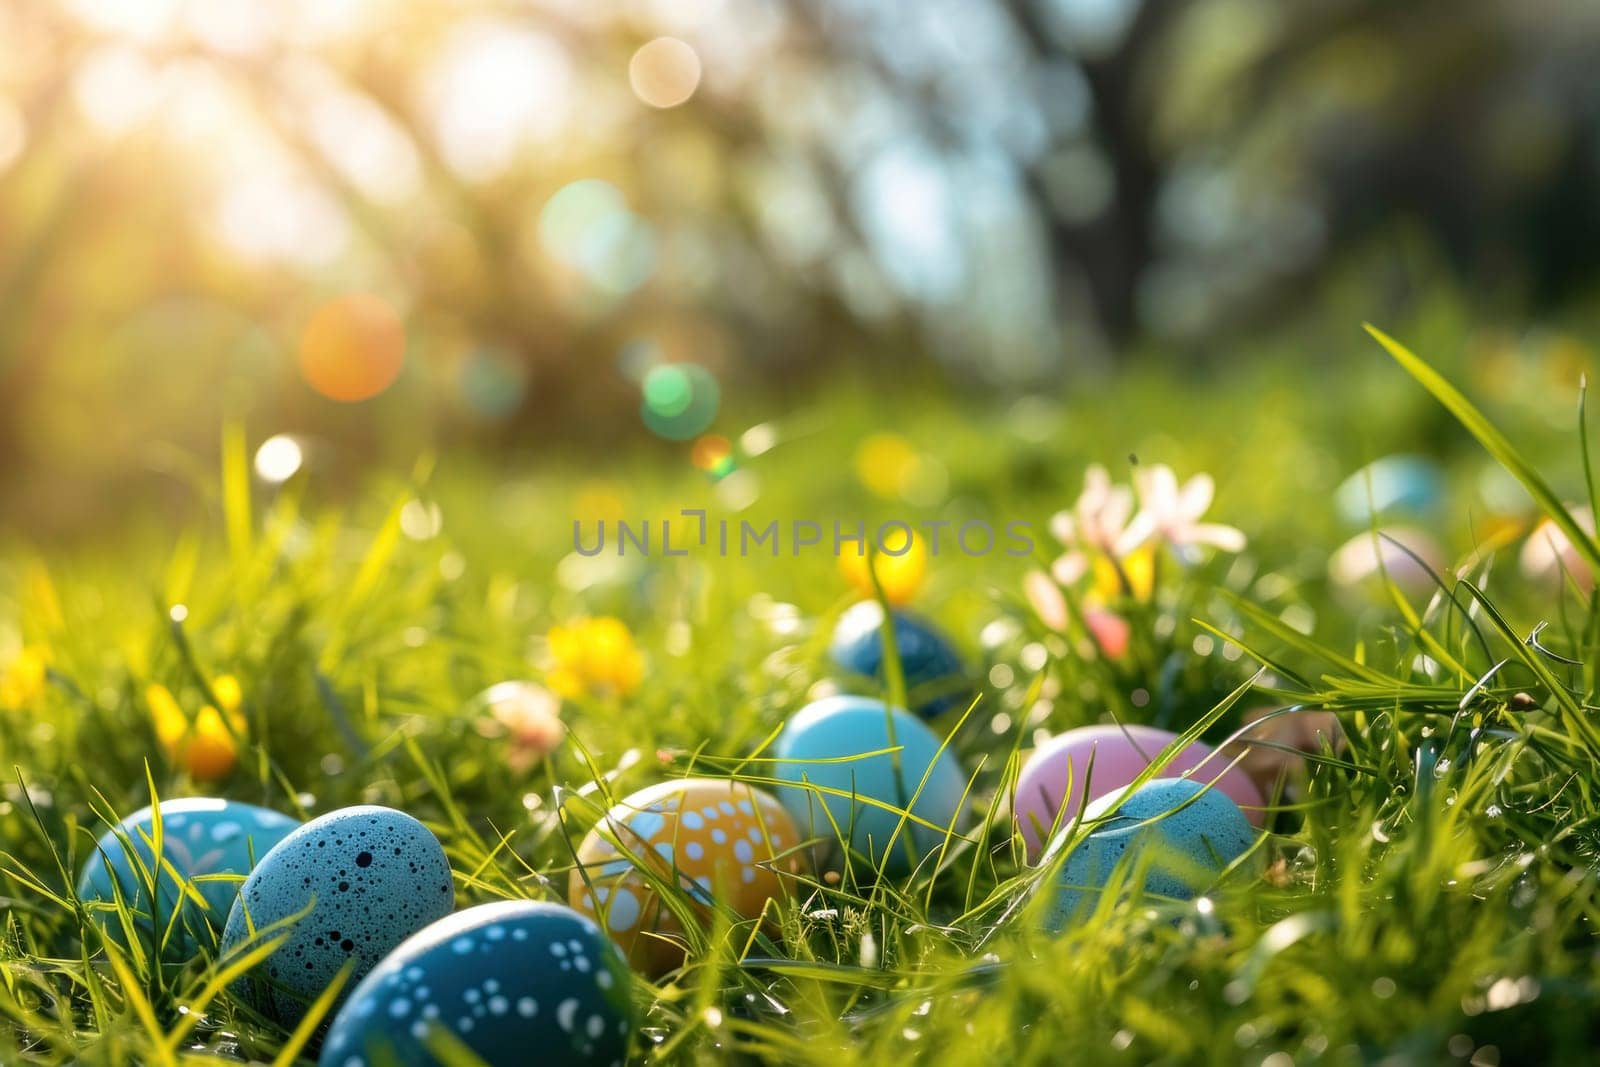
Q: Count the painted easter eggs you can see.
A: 11